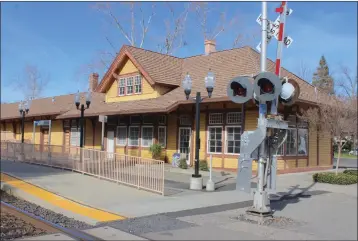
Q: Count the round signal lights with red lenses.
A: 2